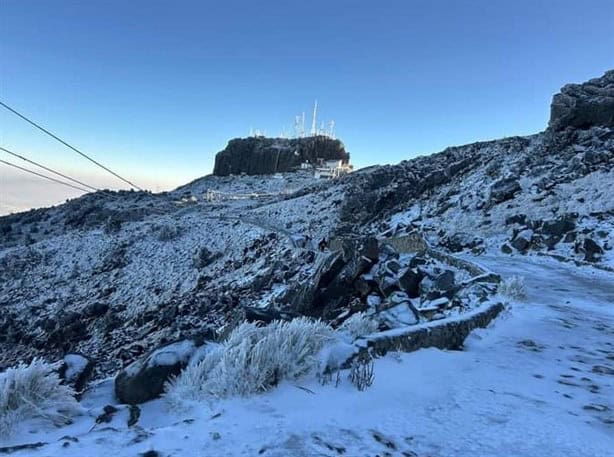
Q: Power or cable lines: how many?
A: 3